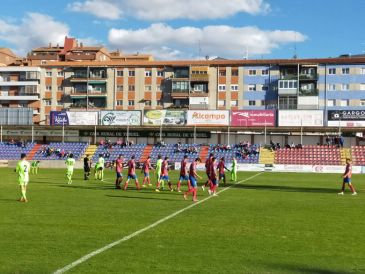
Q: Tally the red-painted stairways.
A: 3